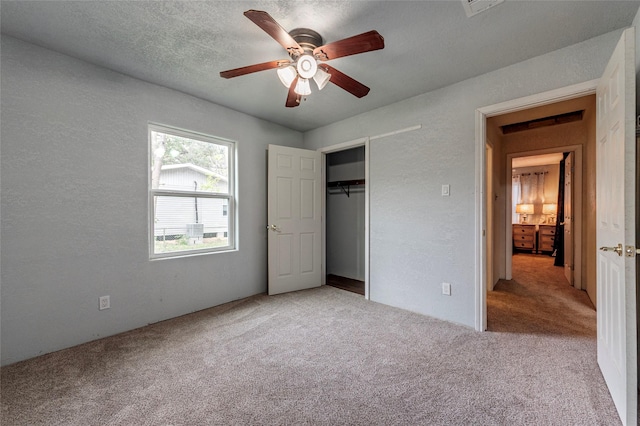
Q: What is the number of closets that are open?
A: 1